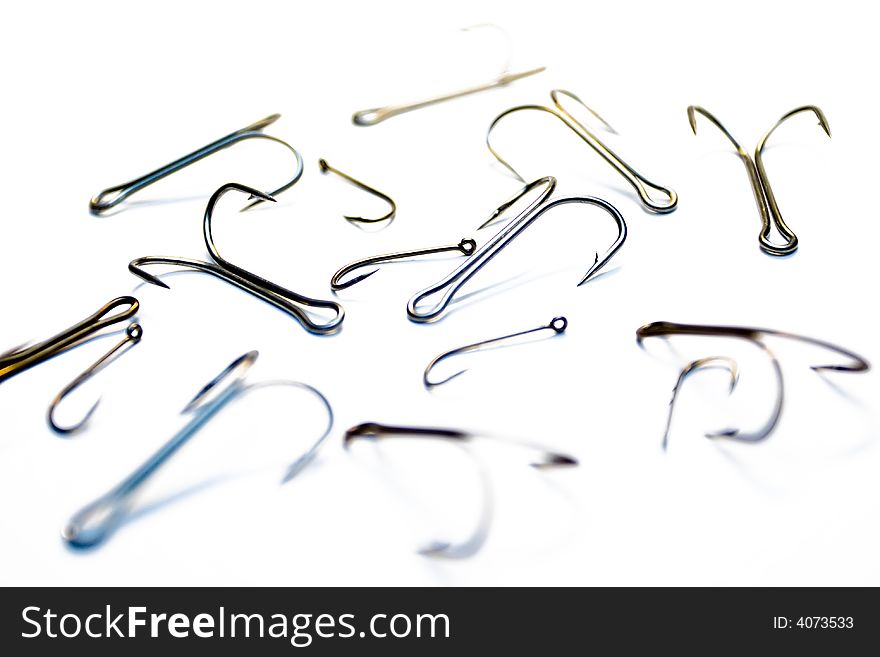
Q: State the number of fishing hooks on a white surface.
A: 15